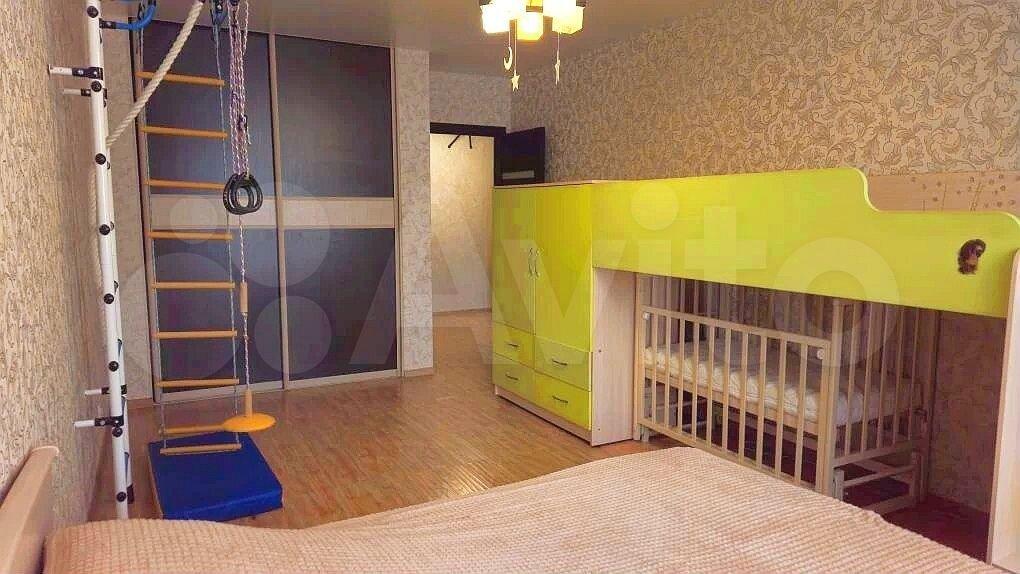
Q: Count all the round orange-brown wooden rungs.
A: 9